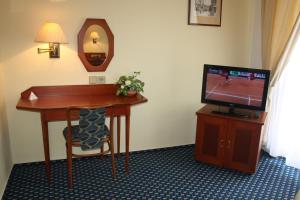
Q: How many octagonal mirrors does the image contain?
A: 1